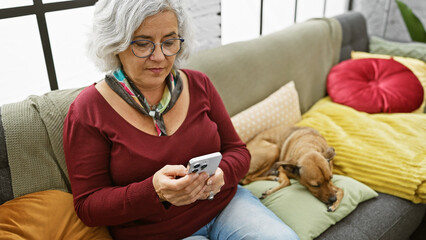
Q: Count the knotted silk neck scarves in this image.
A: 1